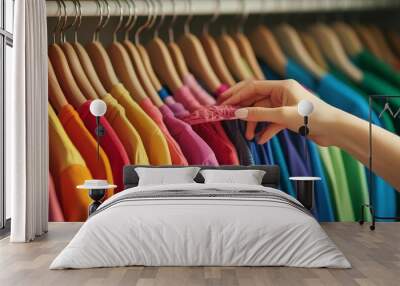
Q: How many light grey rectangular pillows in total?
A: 2